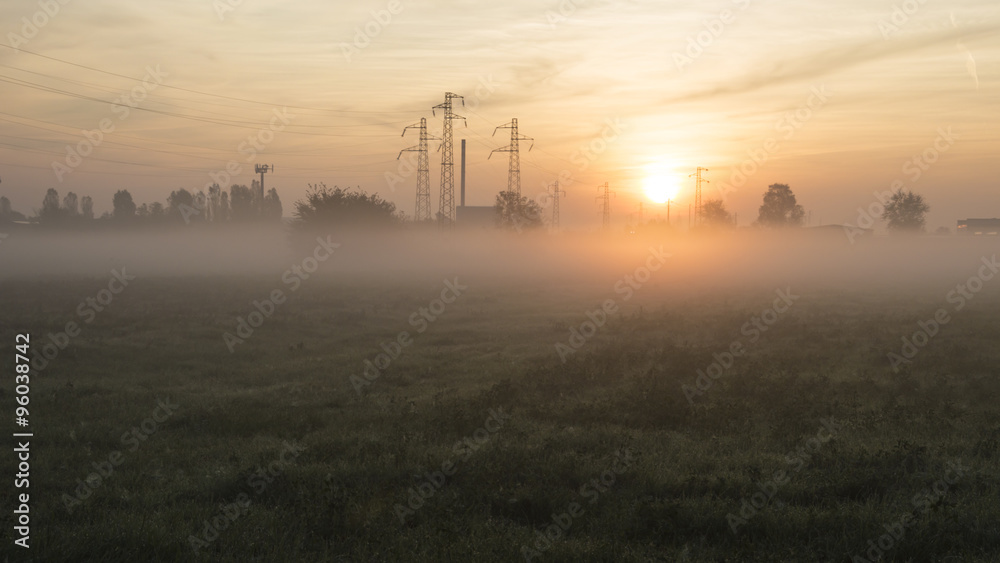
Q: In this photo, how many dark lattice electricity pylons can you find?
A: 6